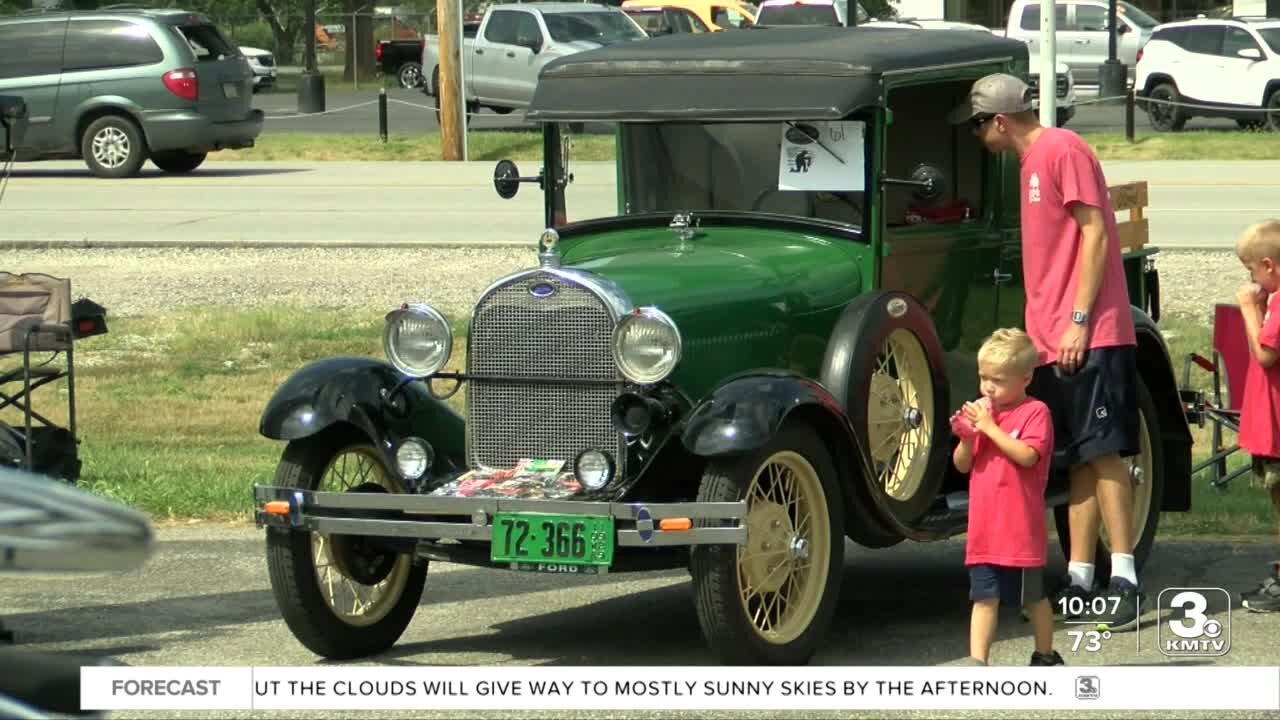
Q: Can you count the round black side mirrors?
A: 2